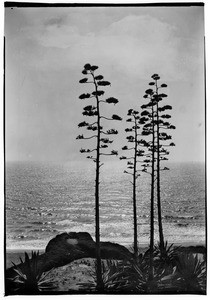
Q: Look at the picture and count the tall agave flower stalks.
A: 4